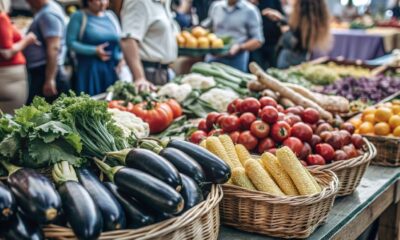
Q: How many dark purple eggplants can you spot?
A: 11